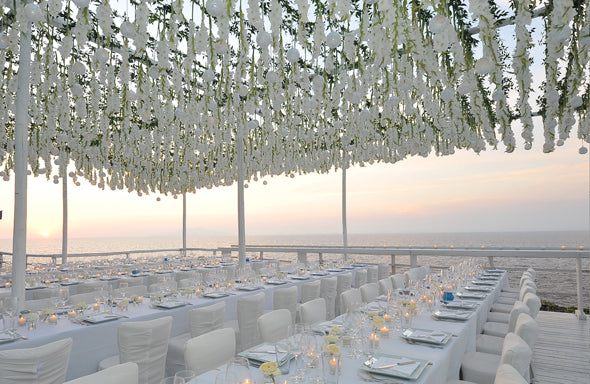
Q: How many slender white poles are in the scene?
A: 5